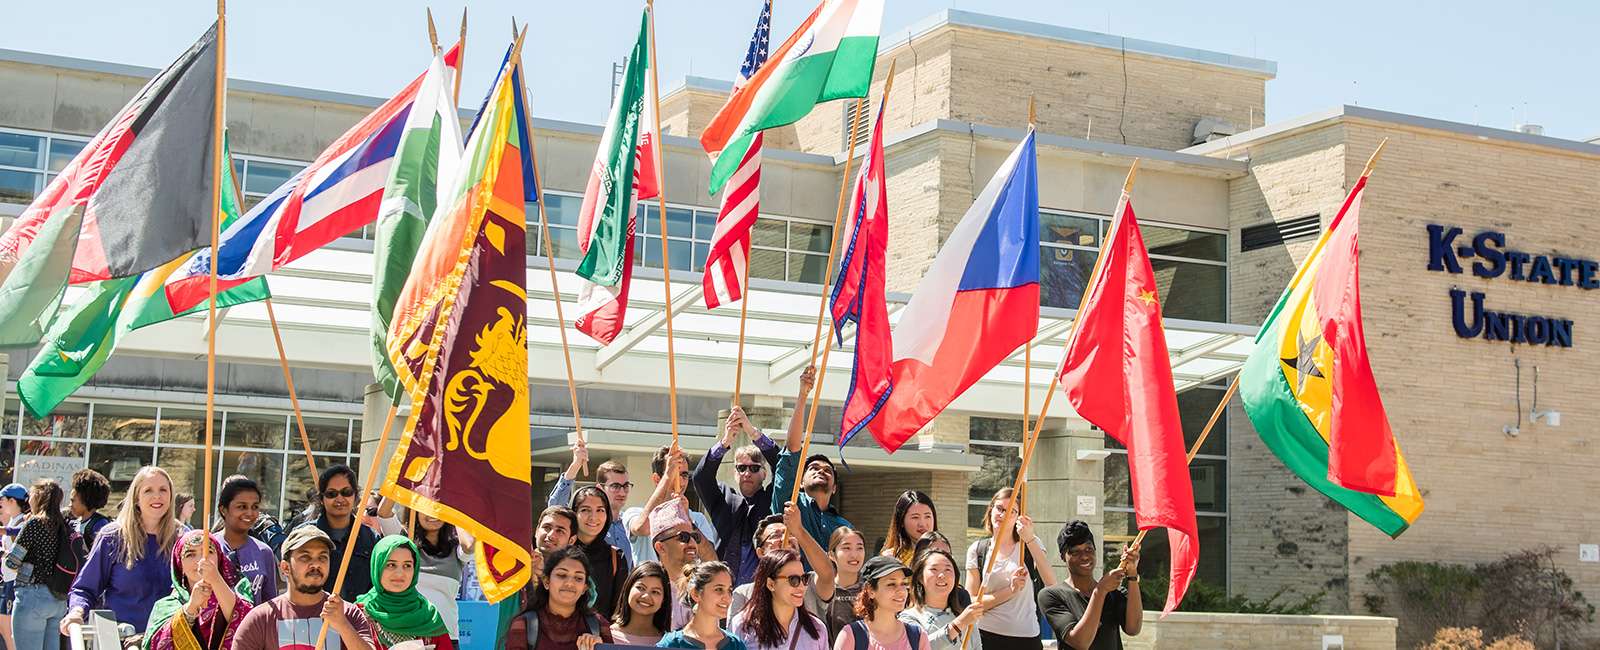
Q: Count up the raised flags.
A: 13